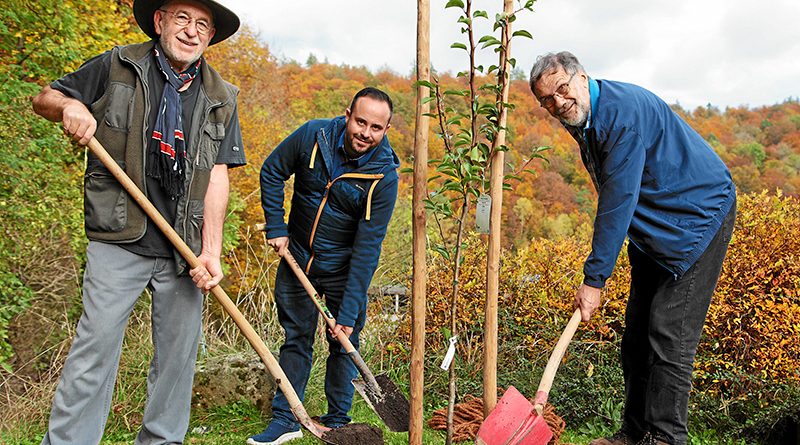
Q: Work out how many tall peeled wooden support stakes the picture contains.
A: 2